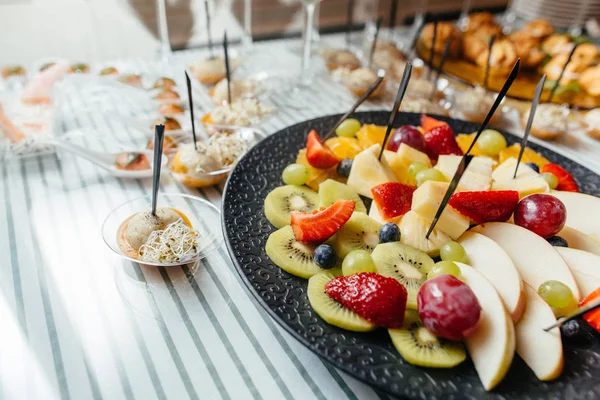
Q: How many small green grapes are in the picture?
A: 10